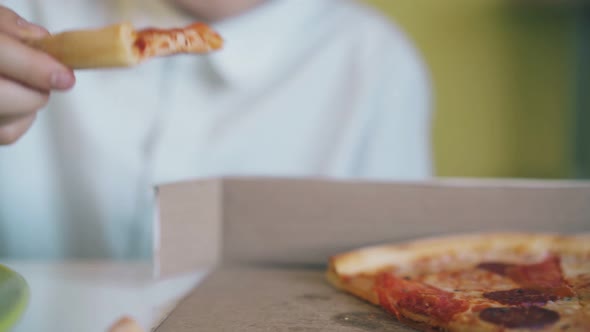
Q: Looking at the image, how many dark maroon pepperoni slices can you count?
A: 3